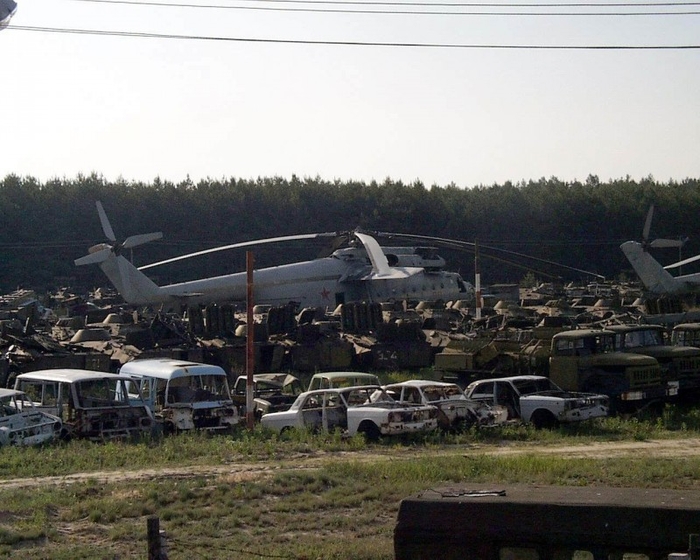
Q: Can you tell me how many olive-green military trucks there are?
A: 3